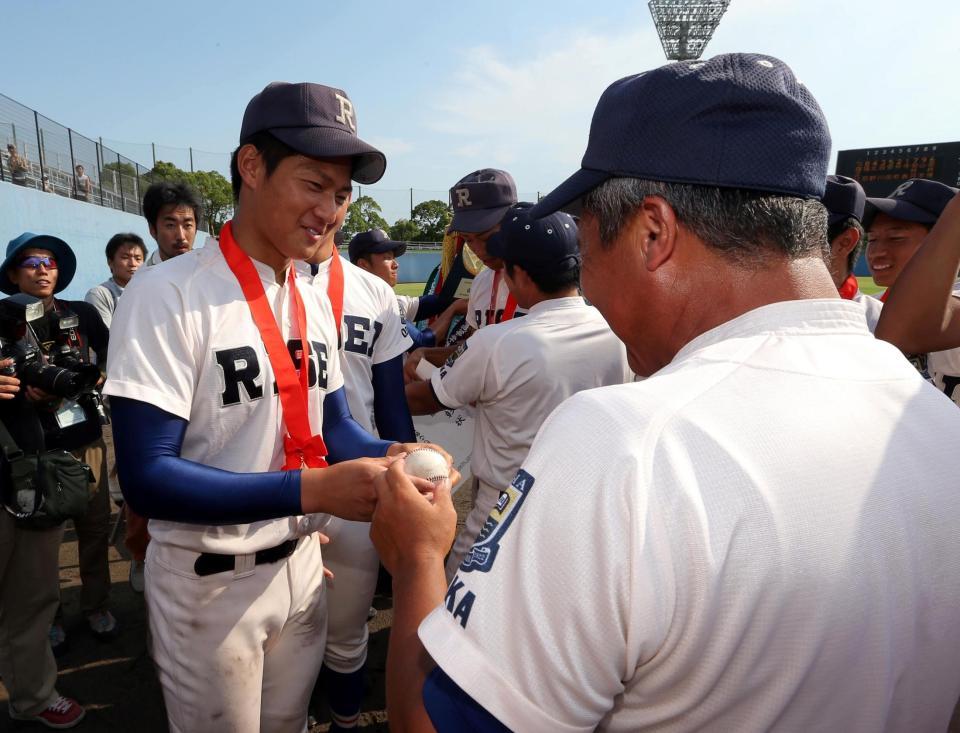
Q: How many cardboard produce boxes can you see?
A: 0